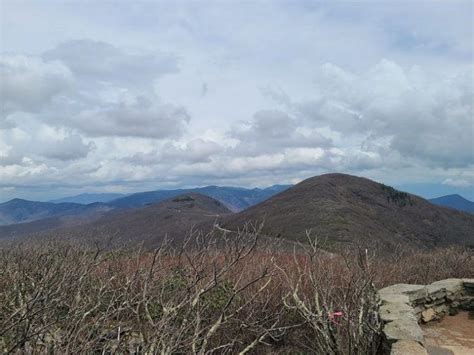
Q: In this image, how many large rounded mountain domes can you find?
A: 2